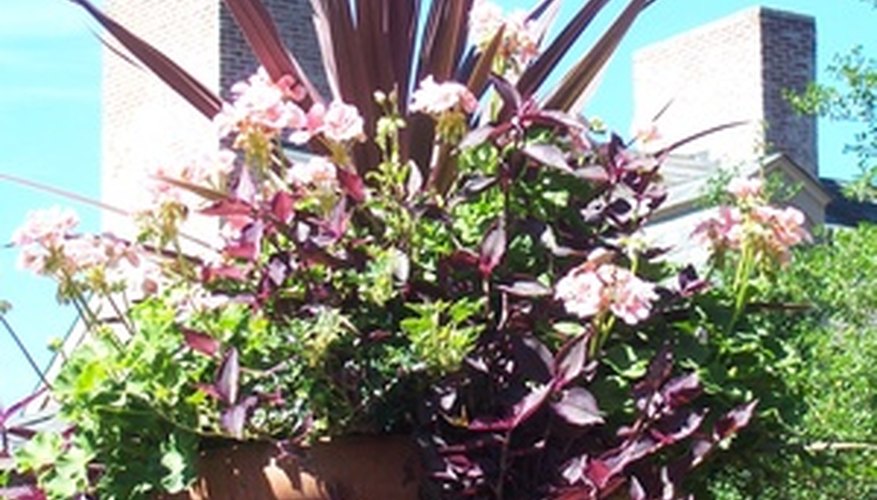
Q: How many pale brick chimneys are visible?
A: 2